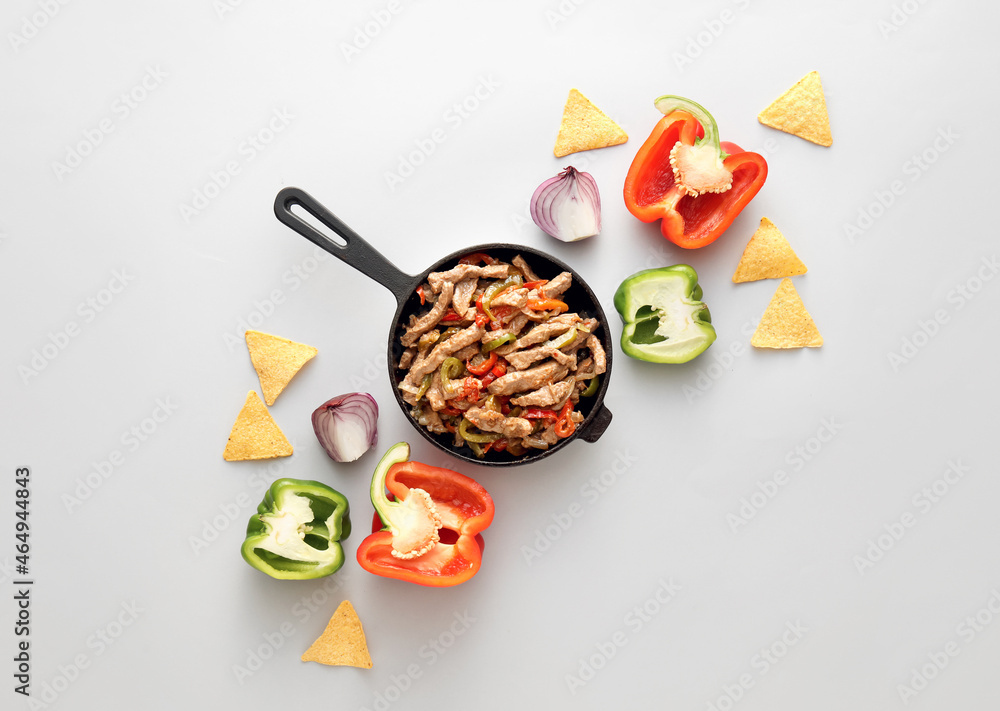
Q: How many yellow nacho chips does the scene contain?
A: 7